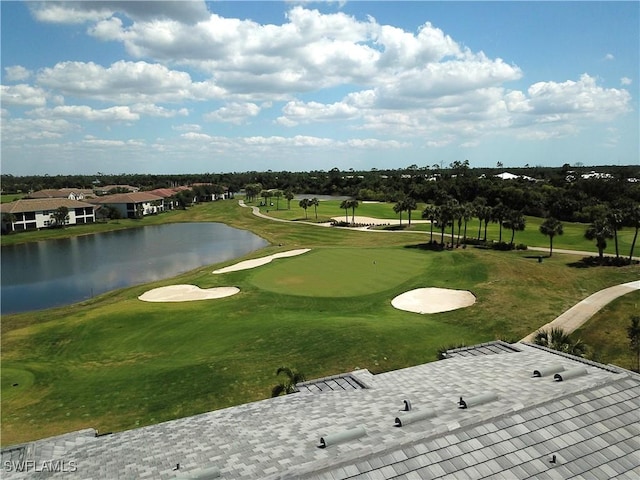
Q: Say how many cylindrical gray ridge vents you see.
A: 6